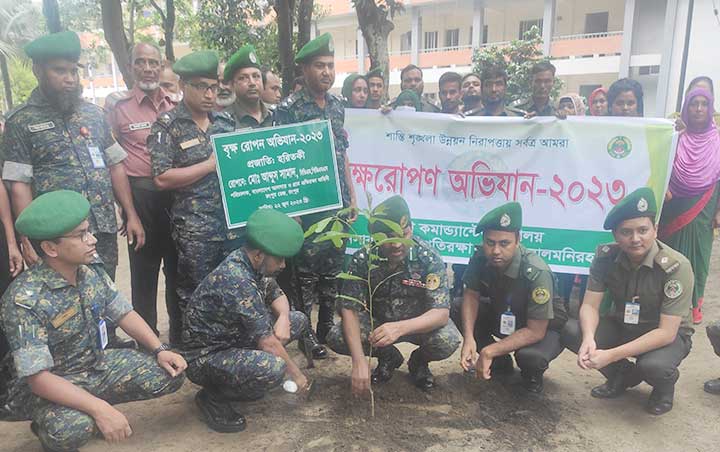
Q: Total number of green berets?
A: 10